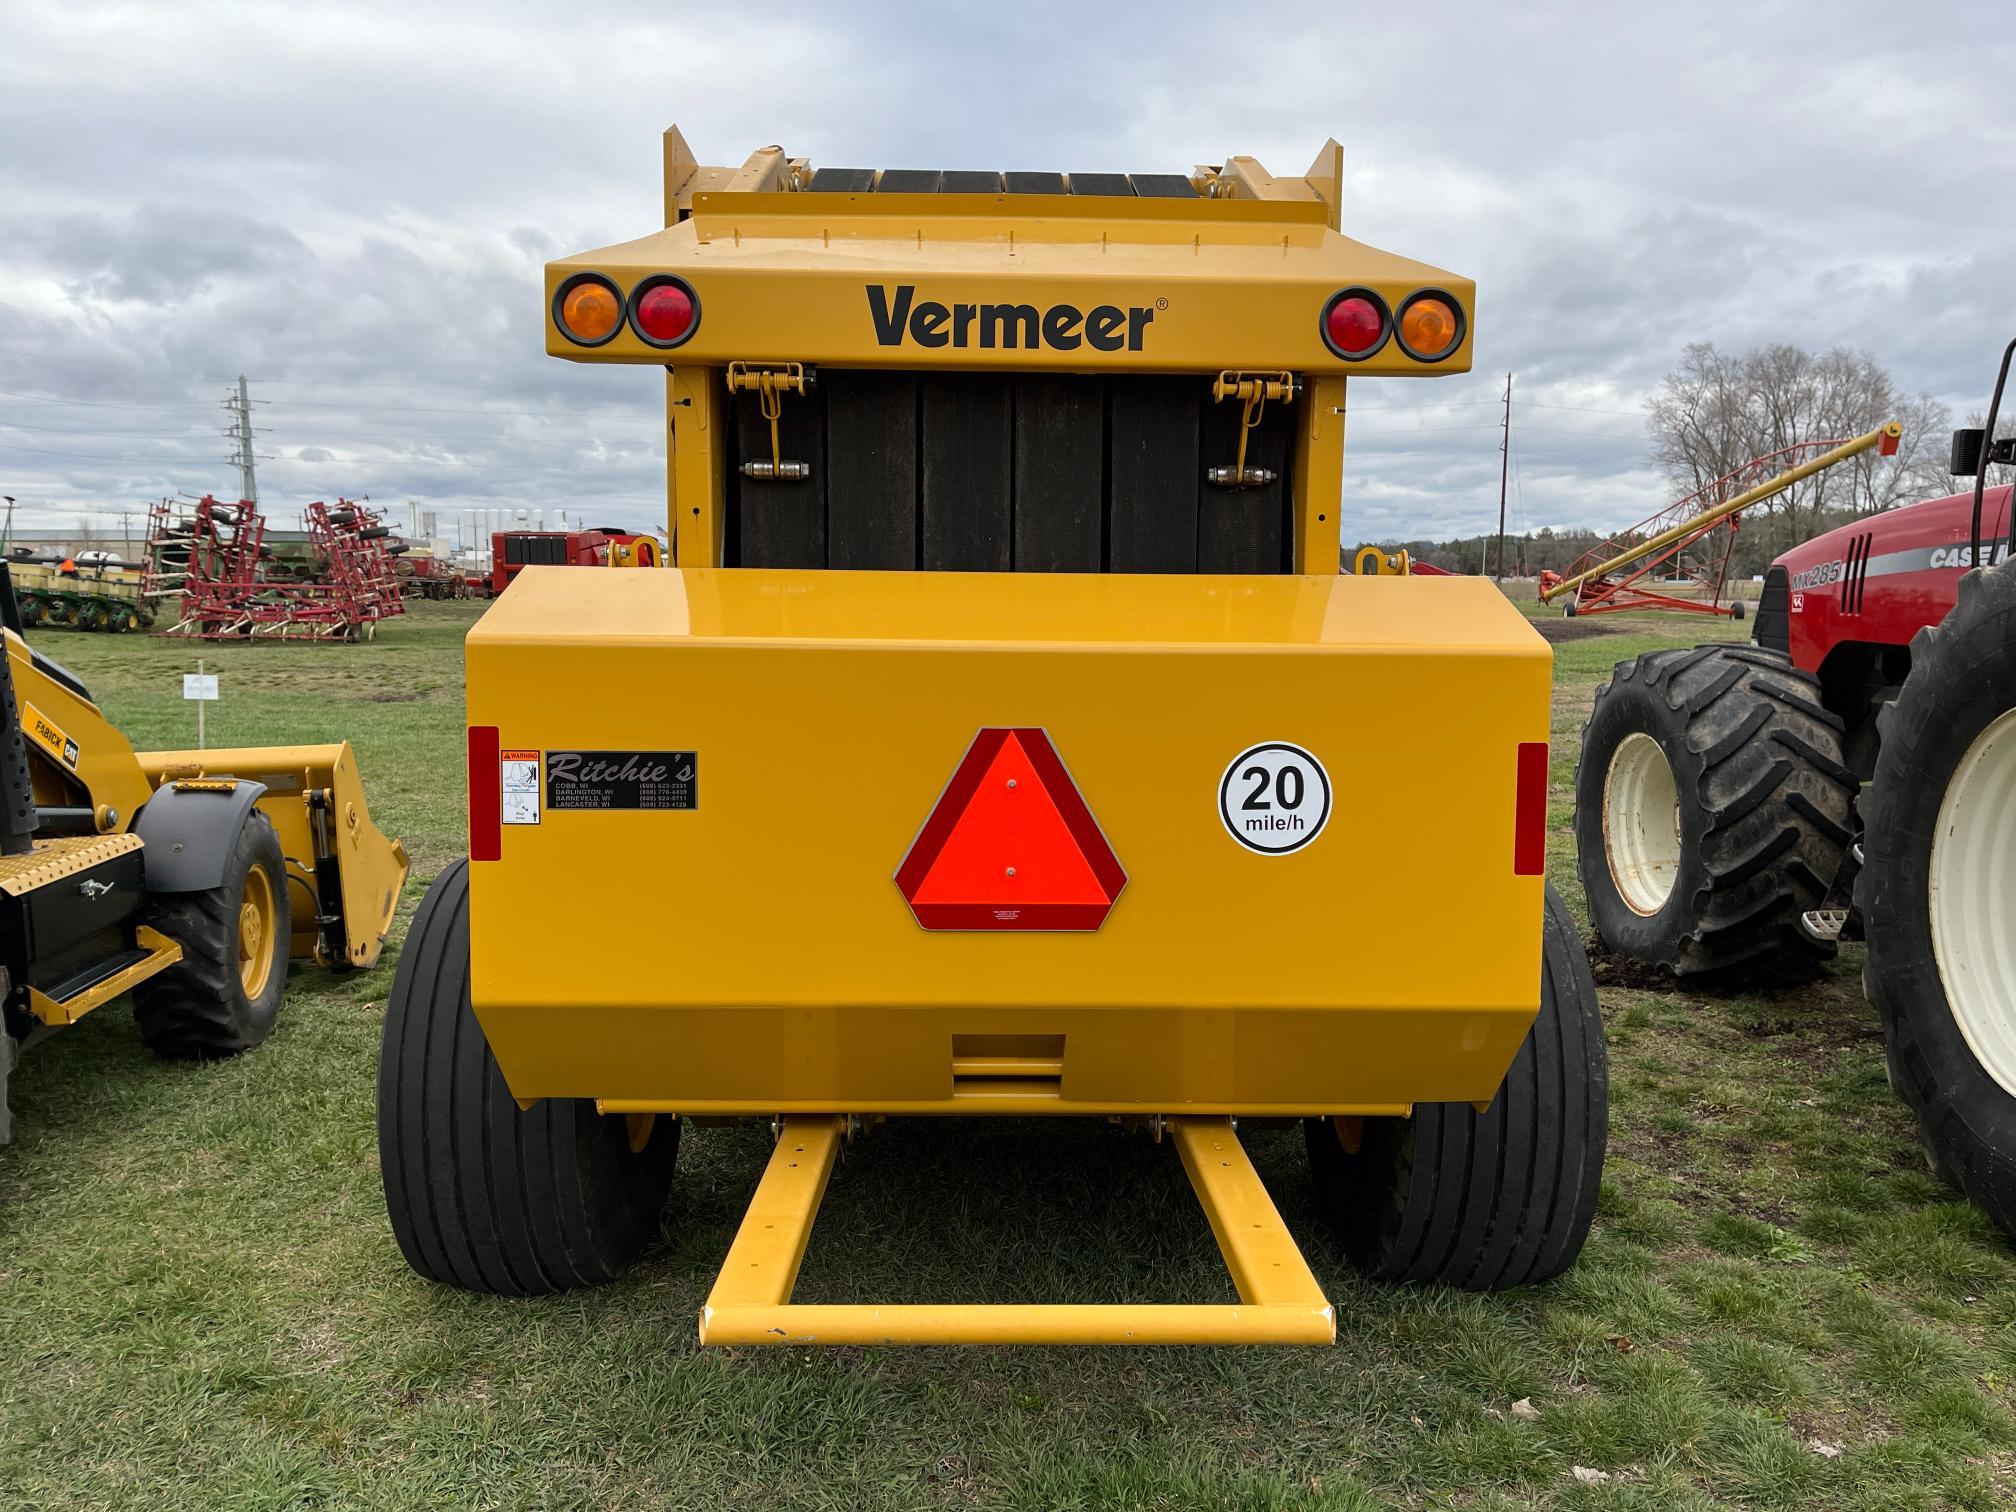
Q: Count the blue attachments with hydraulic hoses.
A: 0